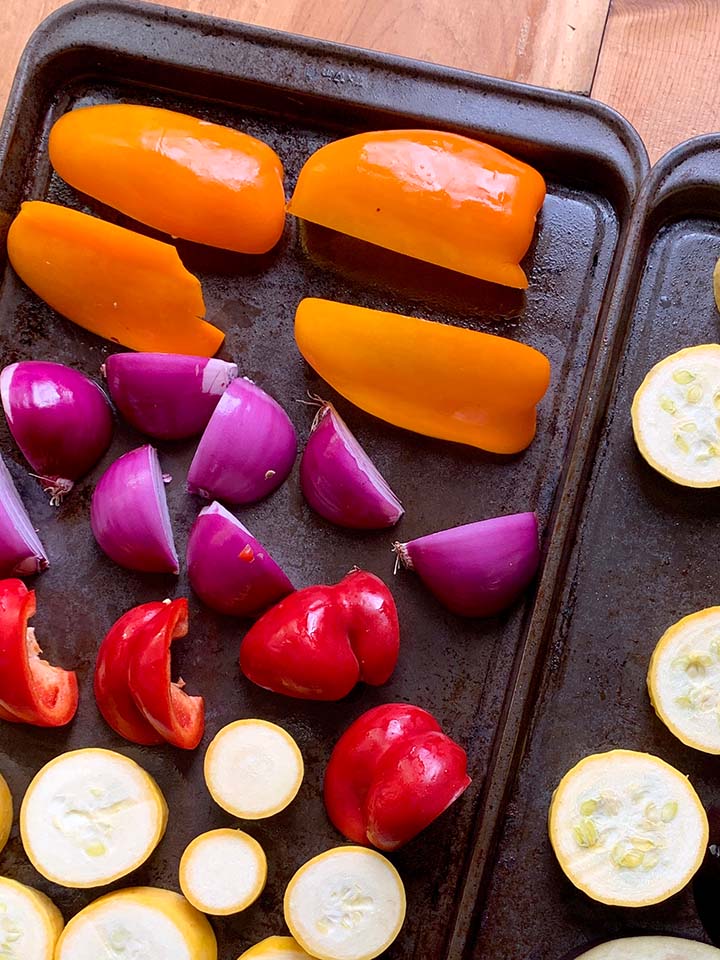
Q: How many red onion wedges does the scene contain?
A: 8